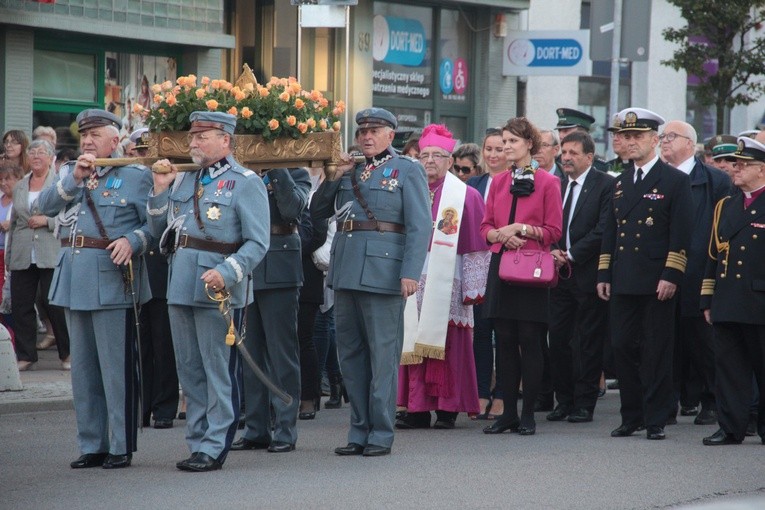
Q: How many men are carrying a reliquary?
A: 4